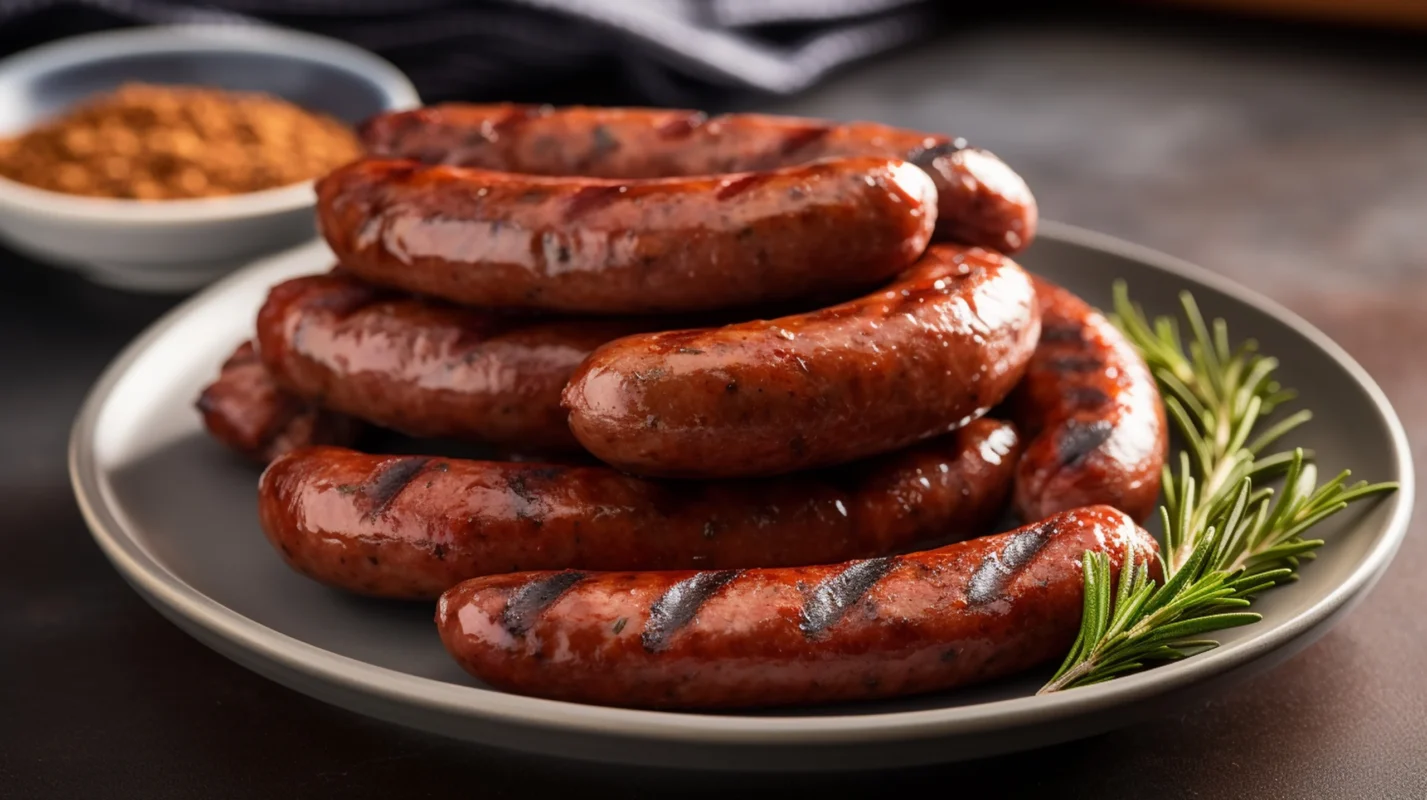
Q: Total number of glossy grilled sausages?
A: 8